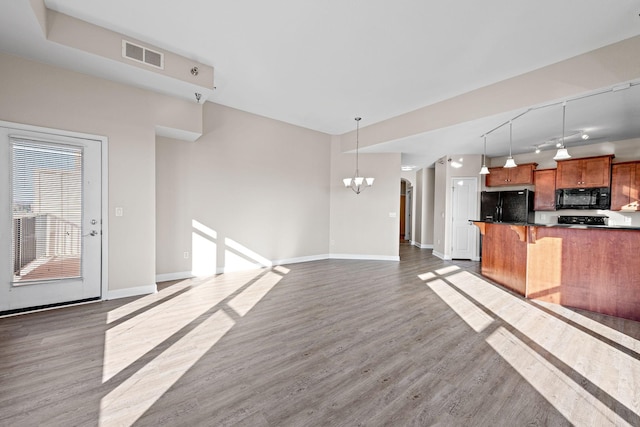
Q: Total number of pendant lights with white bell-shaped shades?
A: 3